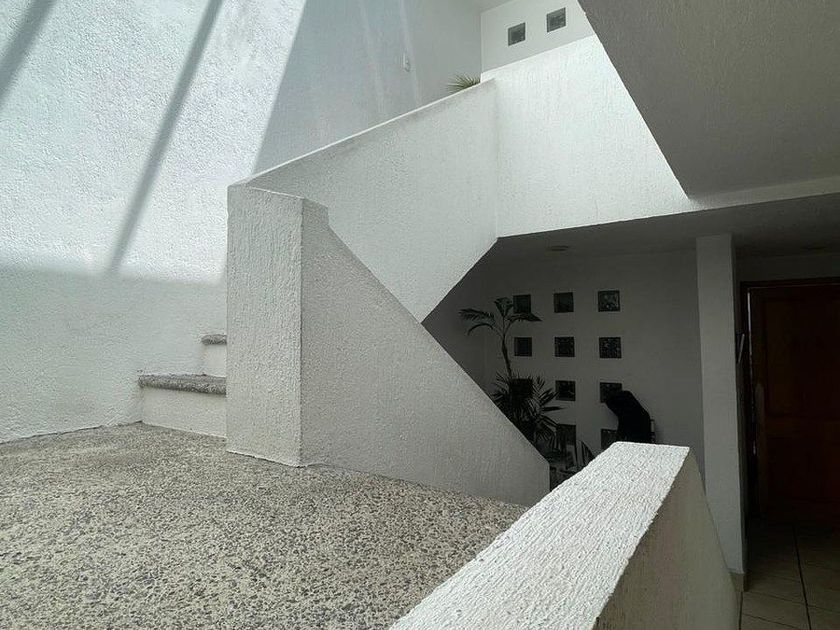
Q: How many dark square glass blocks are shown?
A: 13